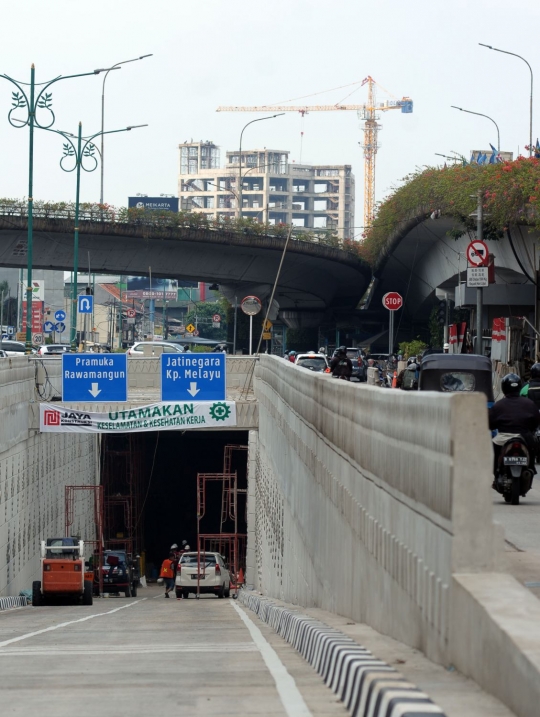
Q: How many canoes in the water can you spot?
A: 0